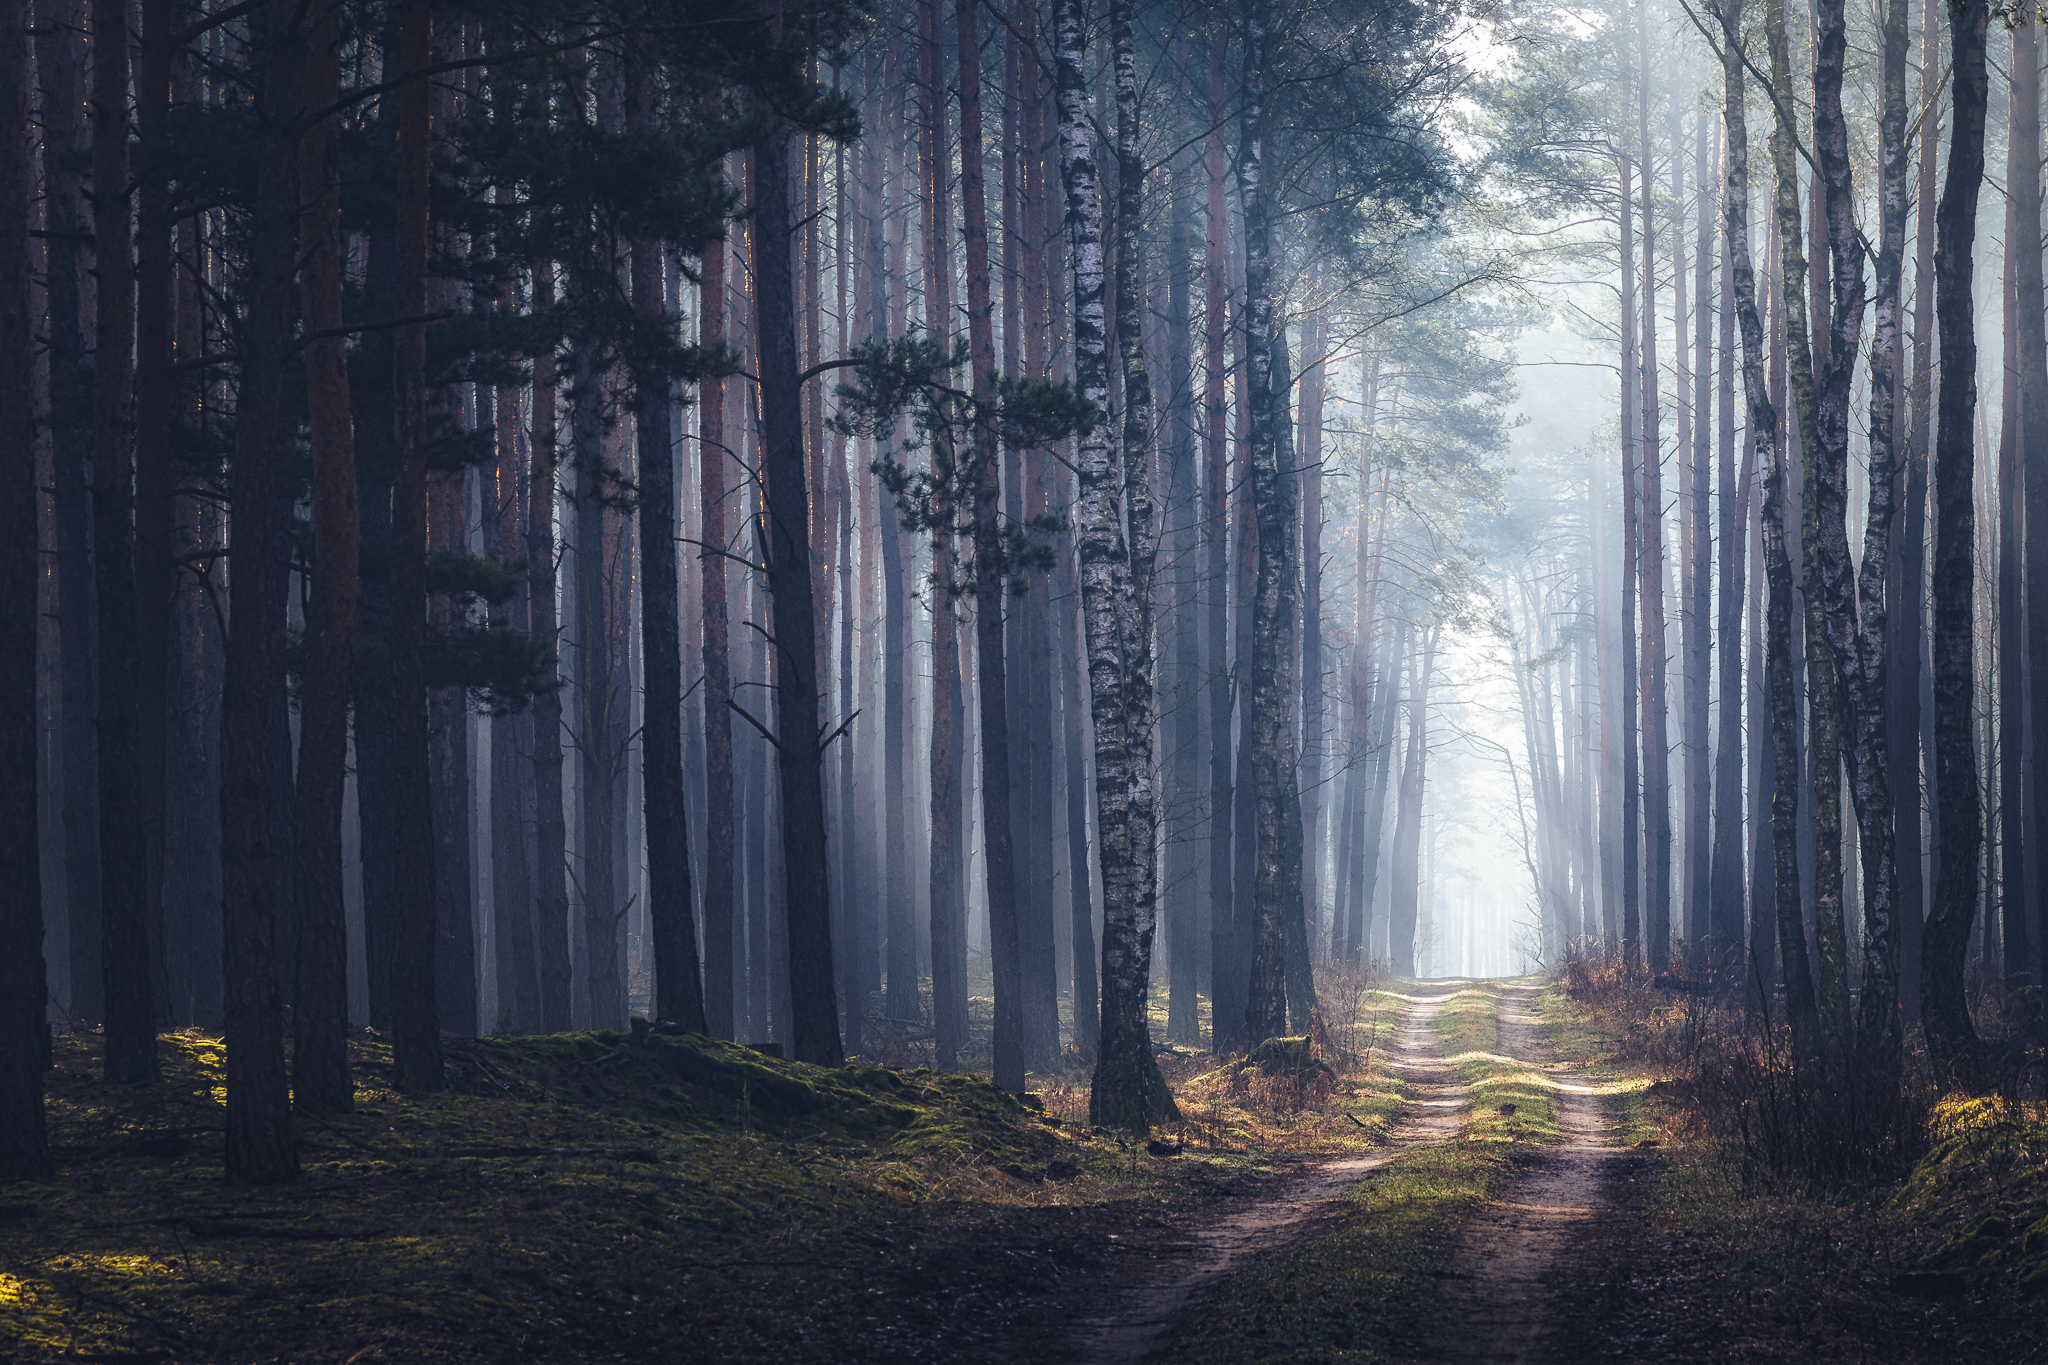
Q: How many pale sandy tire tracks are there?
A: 2